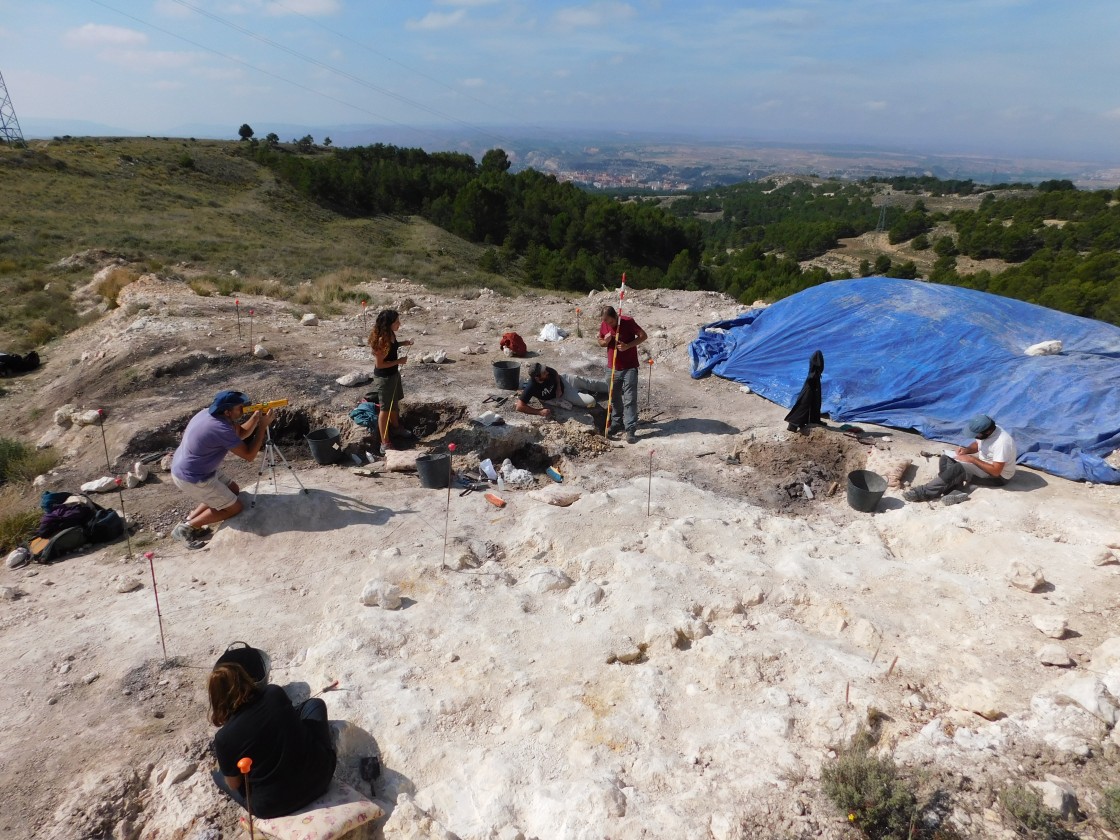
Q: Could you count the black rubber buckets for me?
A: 5